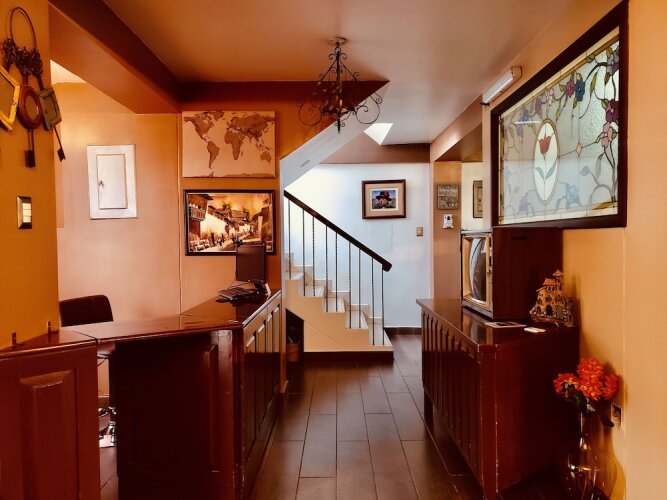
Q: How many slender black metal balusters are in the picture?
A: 9